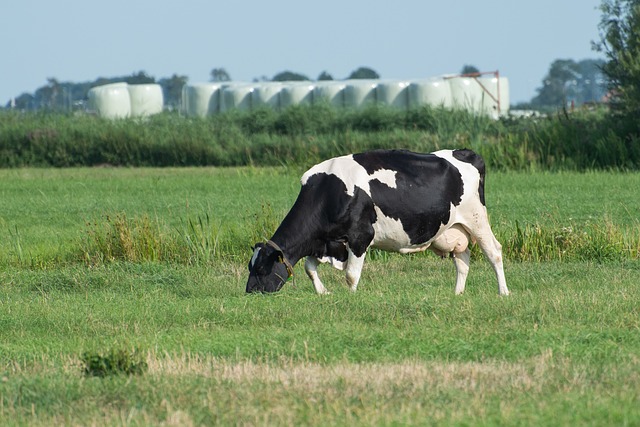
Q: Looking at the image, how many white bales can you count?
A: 12